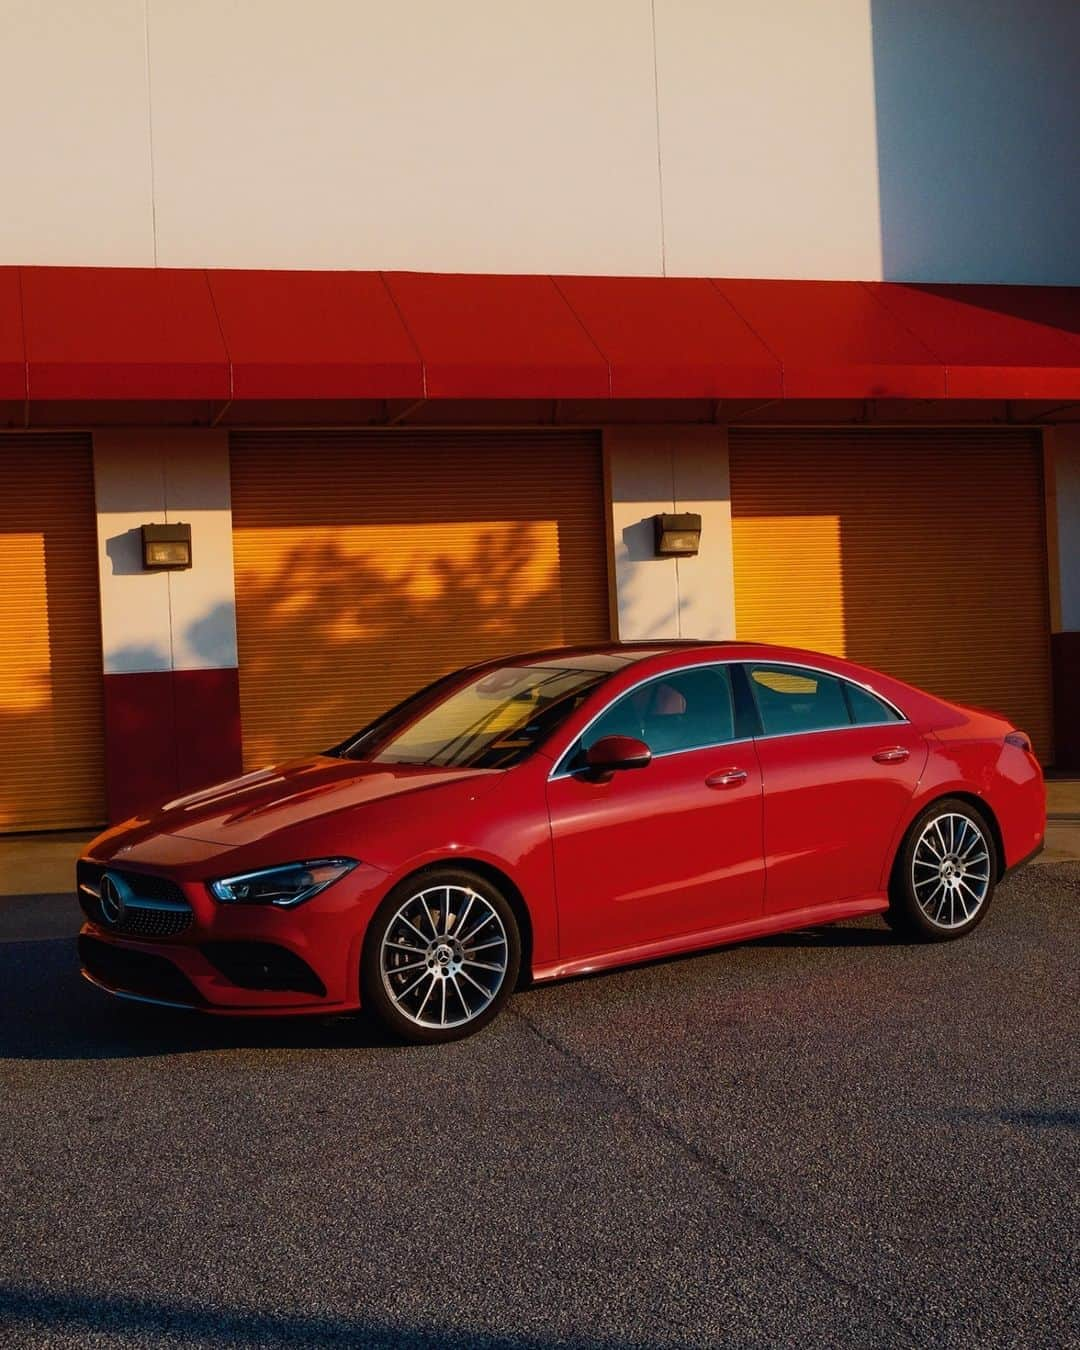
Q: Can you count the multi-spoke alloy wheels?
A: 2